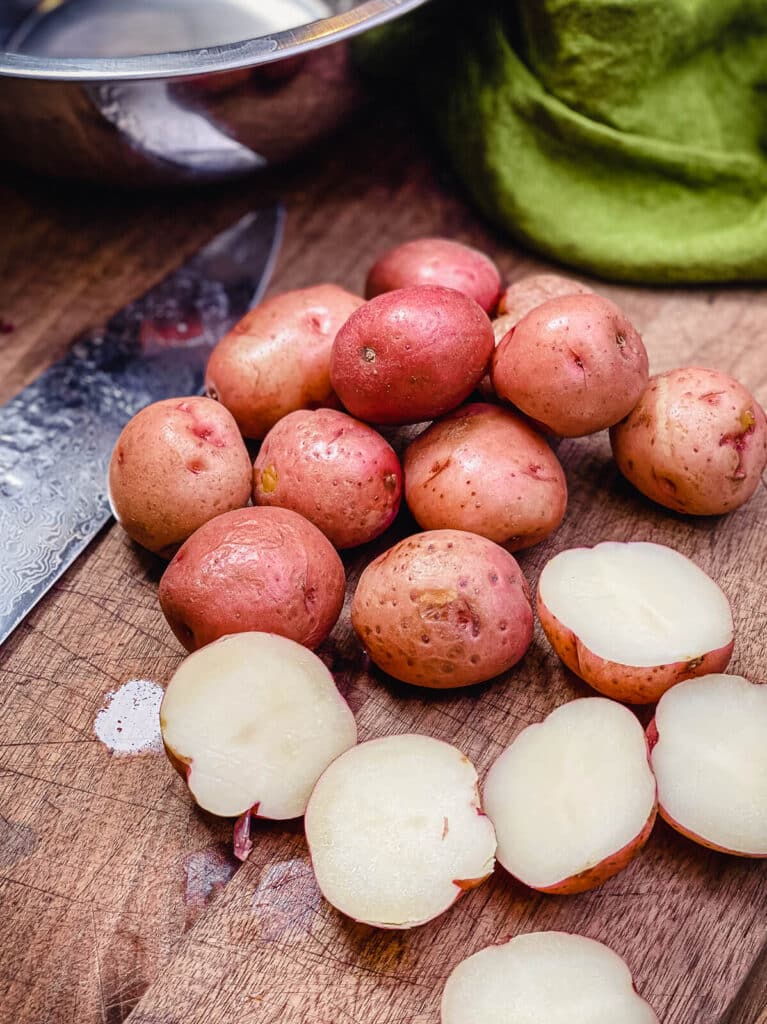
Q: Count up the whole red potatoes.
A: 11